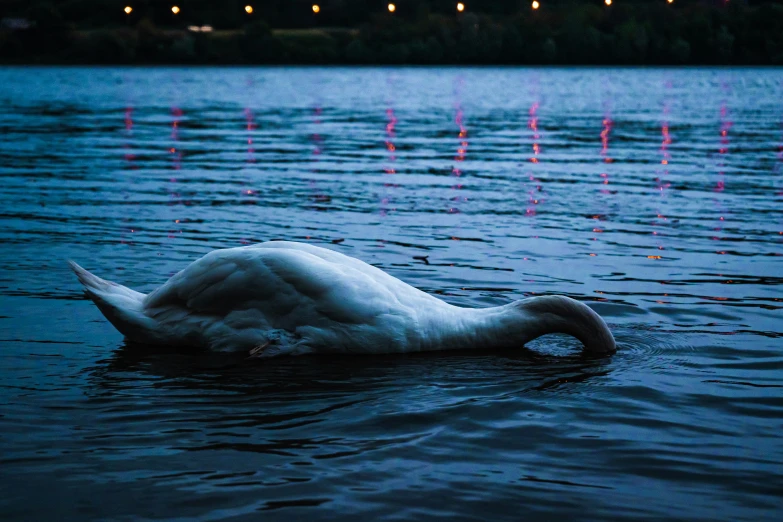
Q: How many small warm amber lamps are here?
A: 9